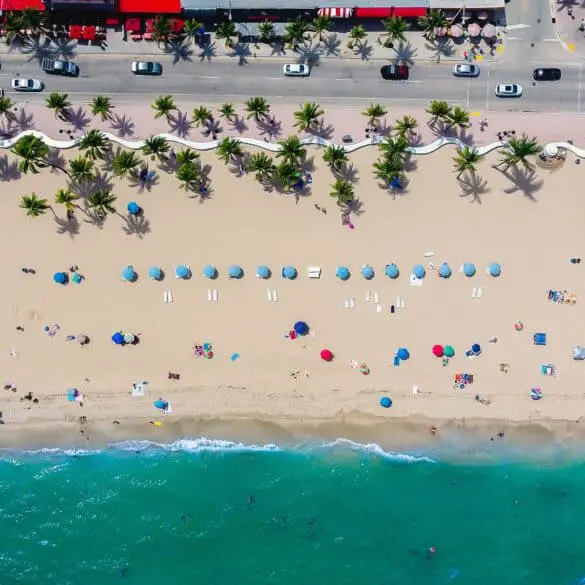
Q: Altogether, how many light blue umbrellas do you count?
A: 14